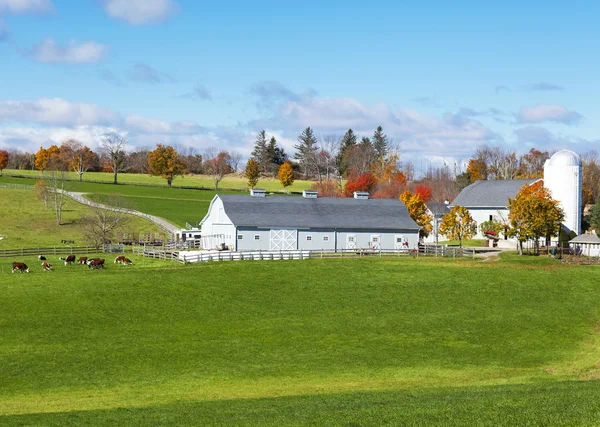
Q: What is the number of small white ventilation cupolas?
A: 3